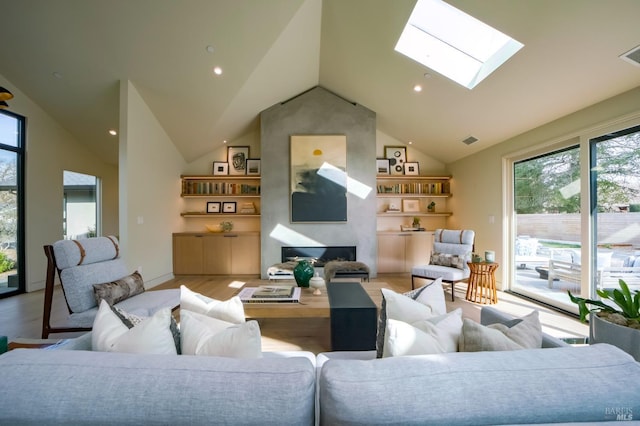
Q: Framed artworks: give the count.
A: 10